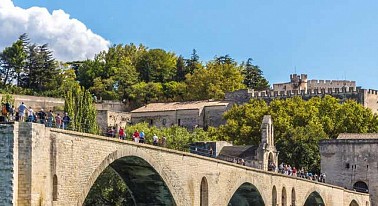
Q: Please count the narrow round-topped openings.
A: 5